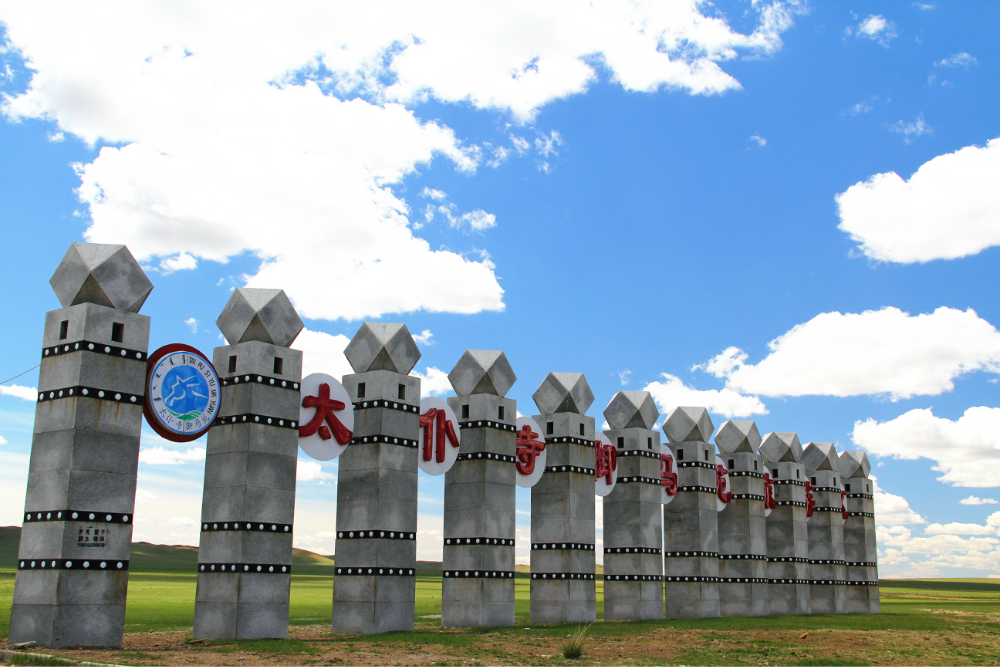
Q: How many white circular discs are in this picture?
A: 9